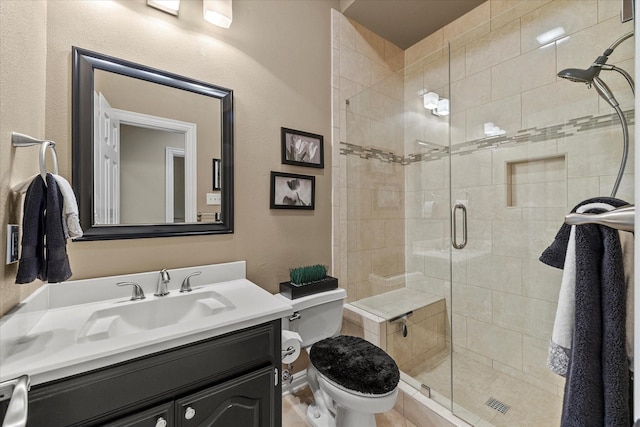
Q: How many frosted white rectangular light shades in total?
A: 2